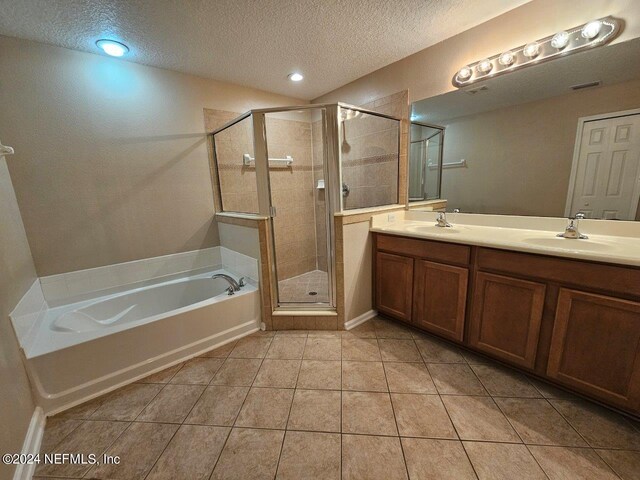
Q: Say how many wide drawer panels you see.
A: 2